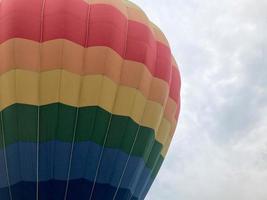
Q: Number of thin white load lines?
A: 5